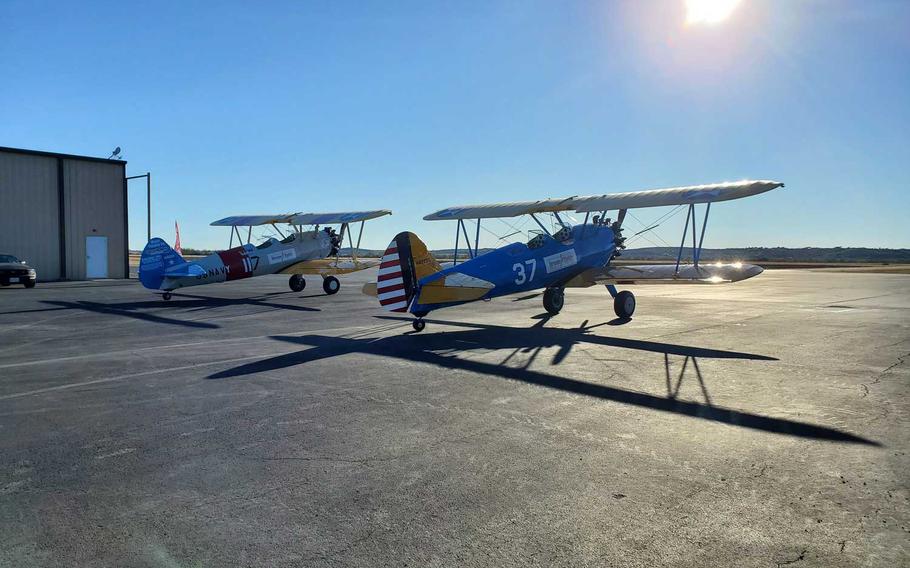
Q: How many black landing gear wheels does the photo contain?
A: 6